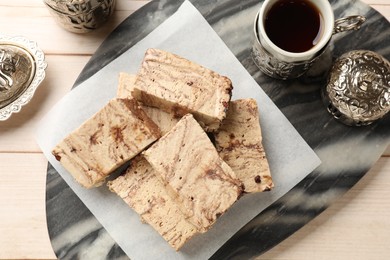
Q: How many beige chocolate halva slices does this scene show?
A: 6